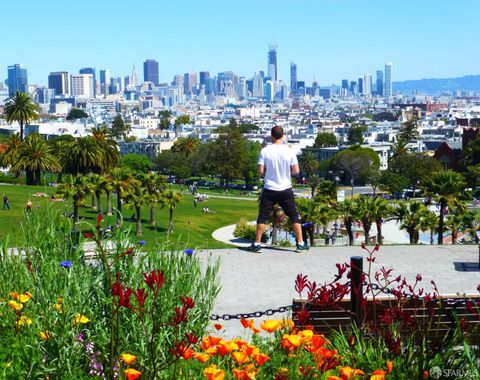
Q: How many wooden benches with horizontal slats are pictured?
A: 1